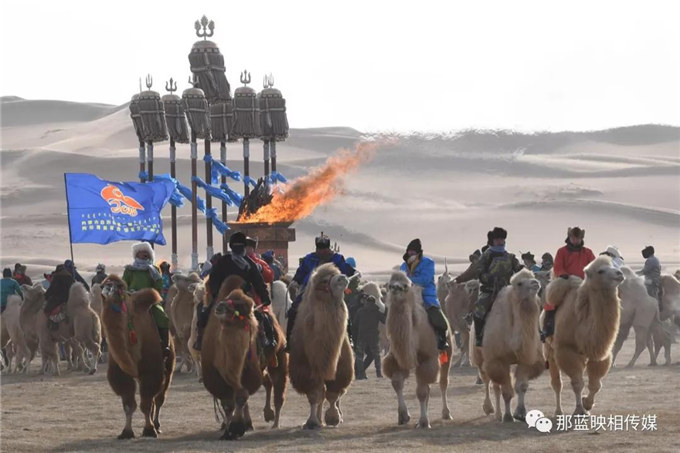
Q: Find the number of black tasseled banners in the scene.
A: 9